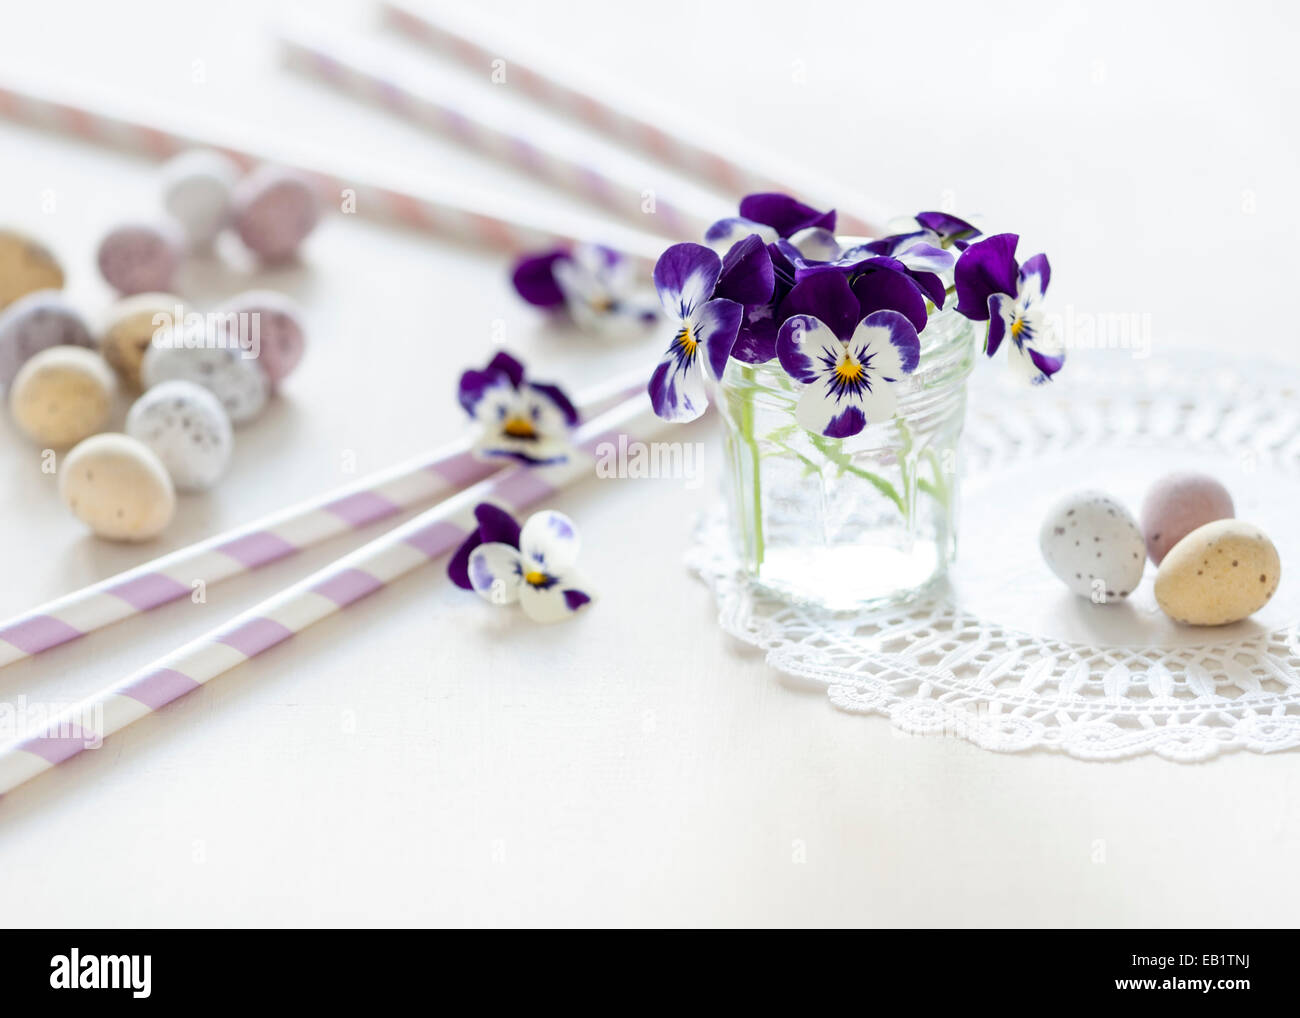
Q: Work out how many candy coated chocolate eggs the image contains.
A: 14